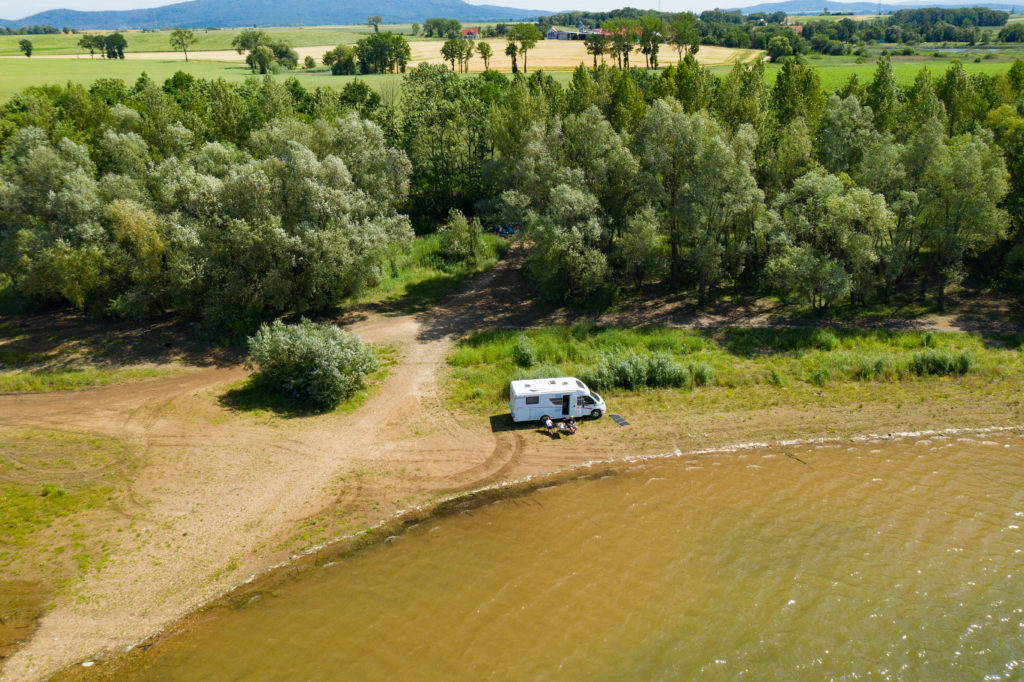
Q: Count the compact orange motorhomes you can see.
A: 0